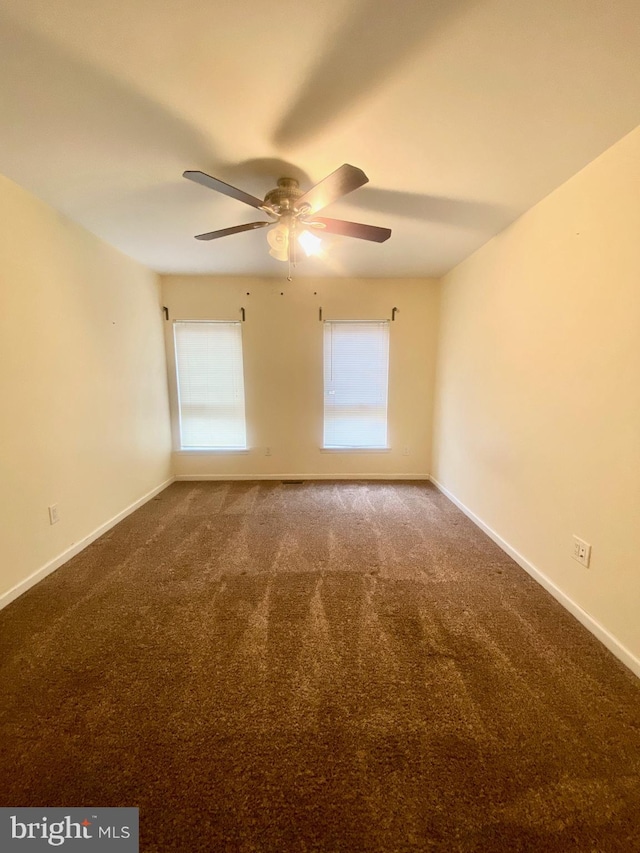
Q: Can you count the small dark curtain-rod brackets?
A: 4